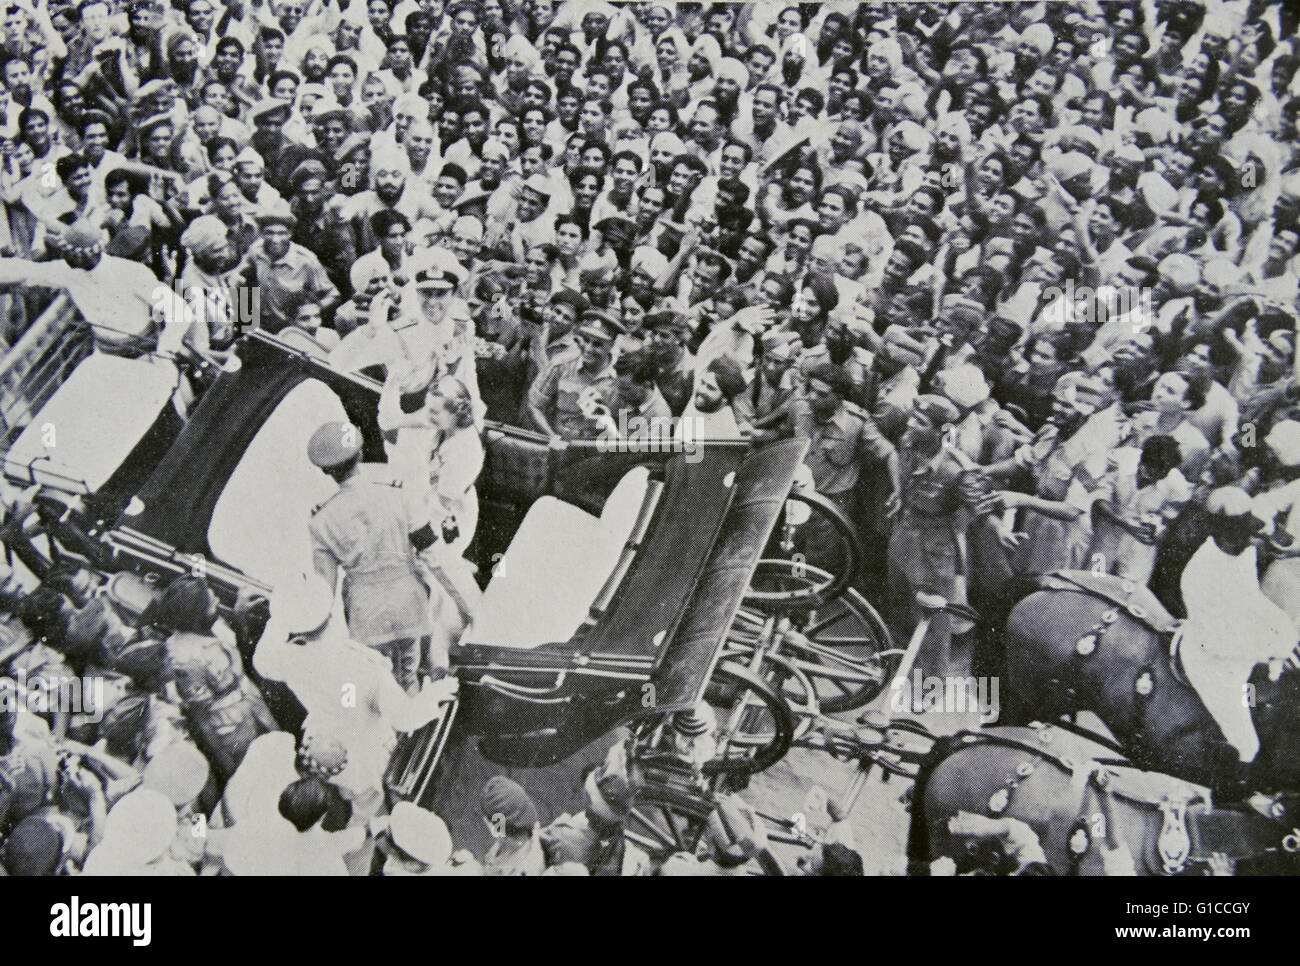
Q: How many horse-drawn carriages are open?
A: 1